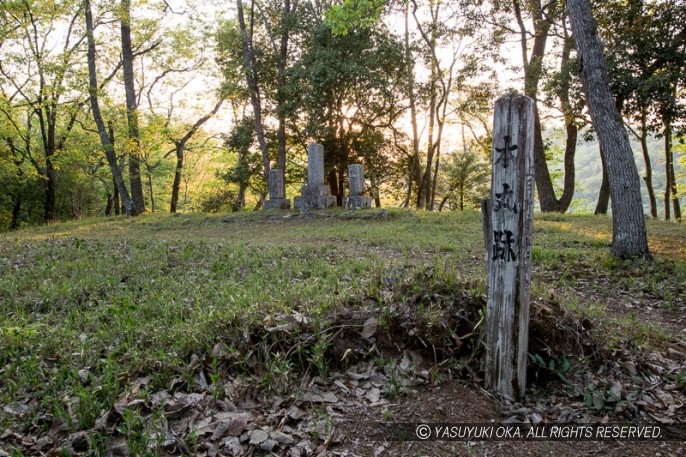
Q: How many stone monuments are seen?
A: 3